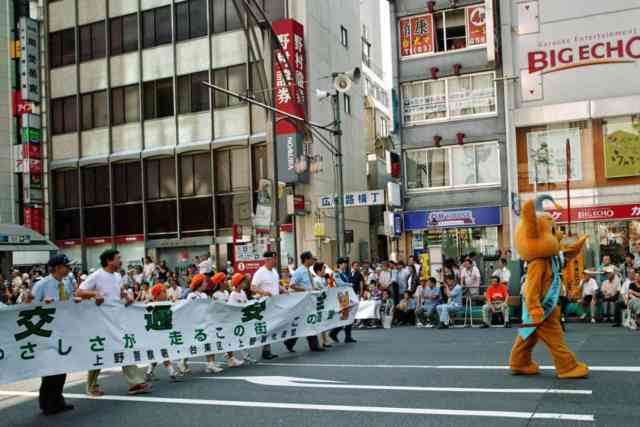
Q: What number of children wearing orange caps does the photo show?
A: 4